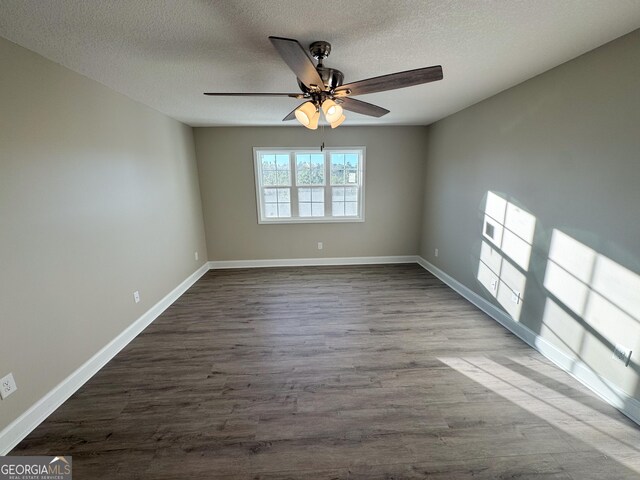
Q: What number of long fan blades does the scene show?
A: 5